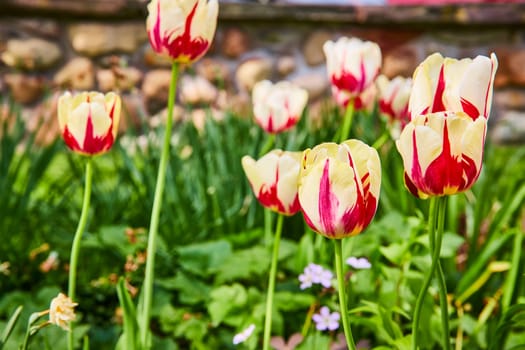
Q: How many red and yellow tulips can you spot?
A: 9